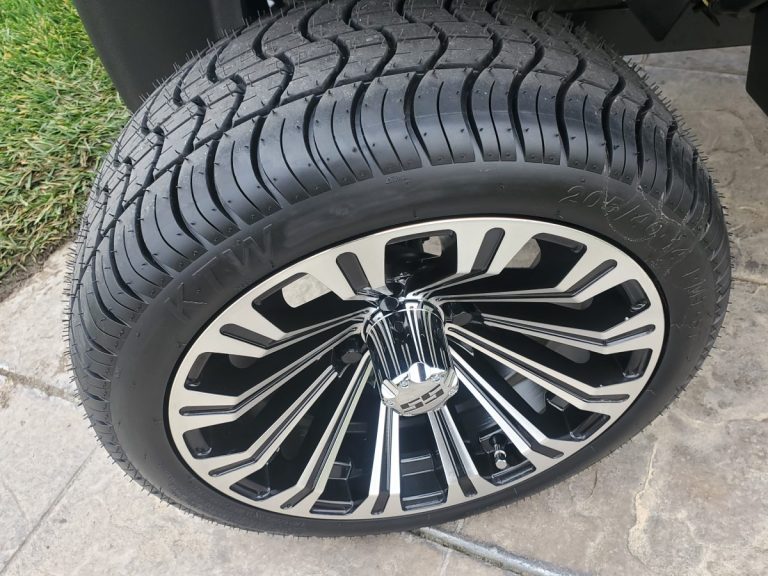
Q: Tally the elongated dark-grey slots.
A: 12